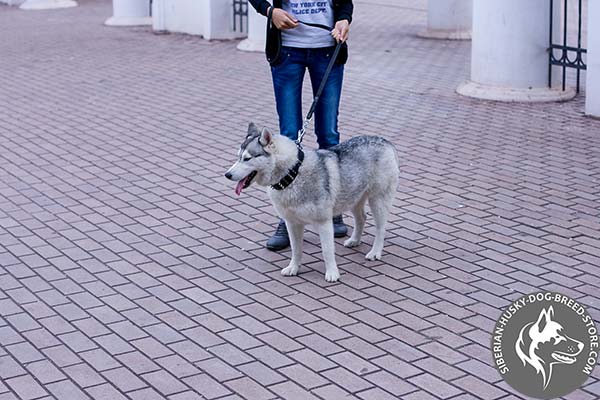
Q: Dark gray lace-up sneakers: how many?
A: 2